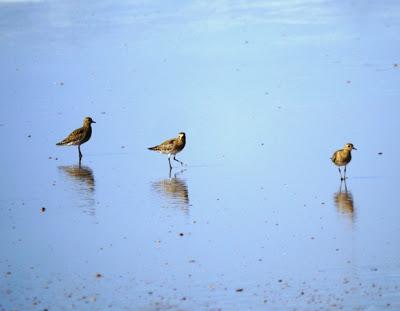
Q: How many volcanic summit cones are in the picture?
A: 0